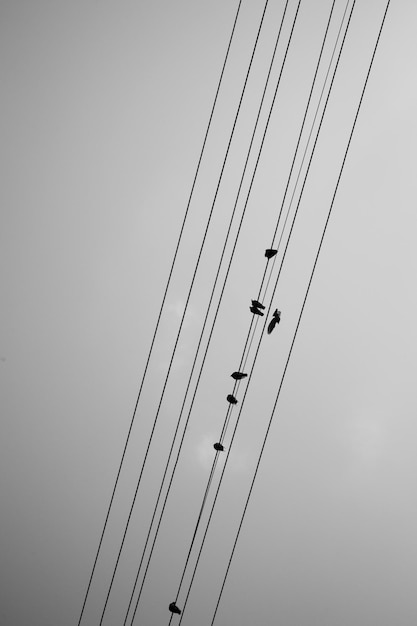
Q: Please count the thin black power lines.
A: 8